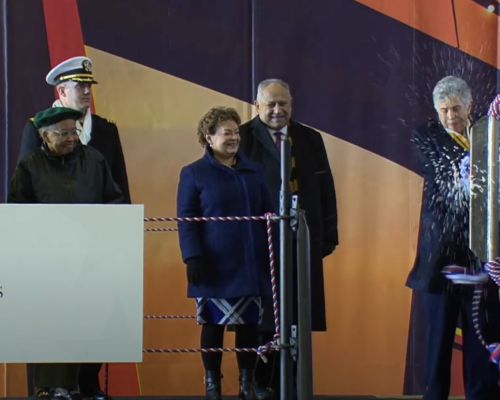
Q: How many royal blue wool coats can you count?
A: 1